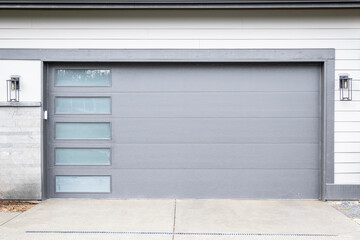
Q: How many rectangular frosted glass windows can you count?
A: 5